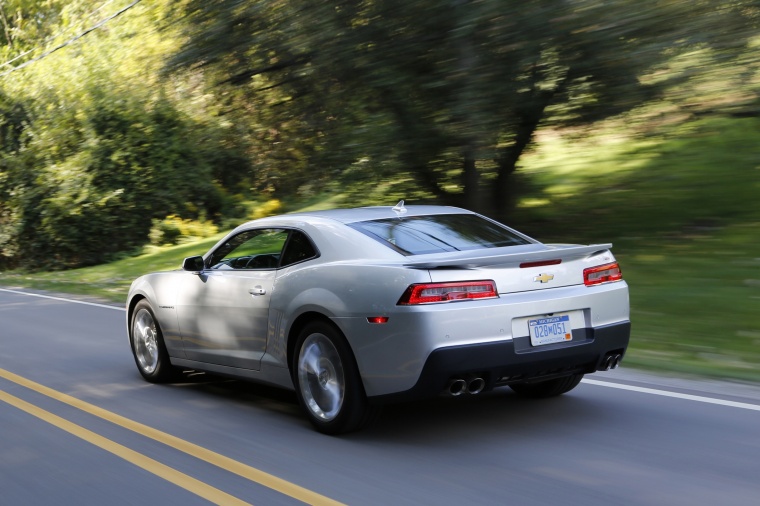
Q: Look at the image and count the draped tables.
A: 0